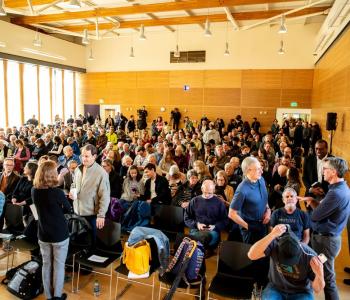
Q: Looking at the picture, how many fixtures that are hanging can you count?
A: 12